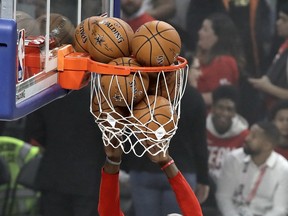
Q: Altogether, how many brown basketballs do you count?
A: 7